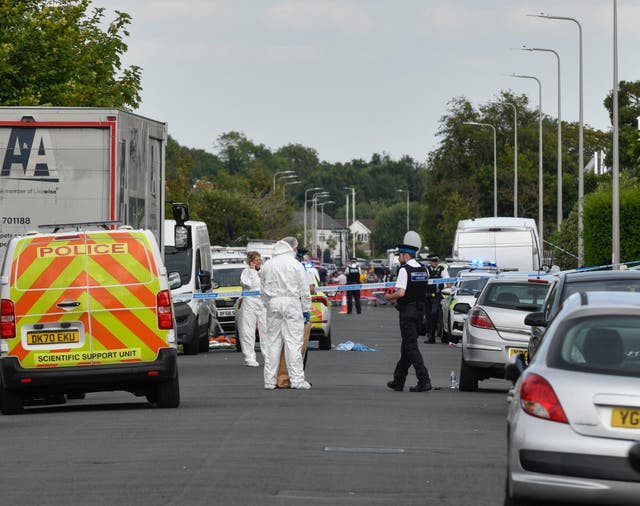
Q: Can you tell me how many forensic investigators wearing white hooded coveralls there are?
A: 2